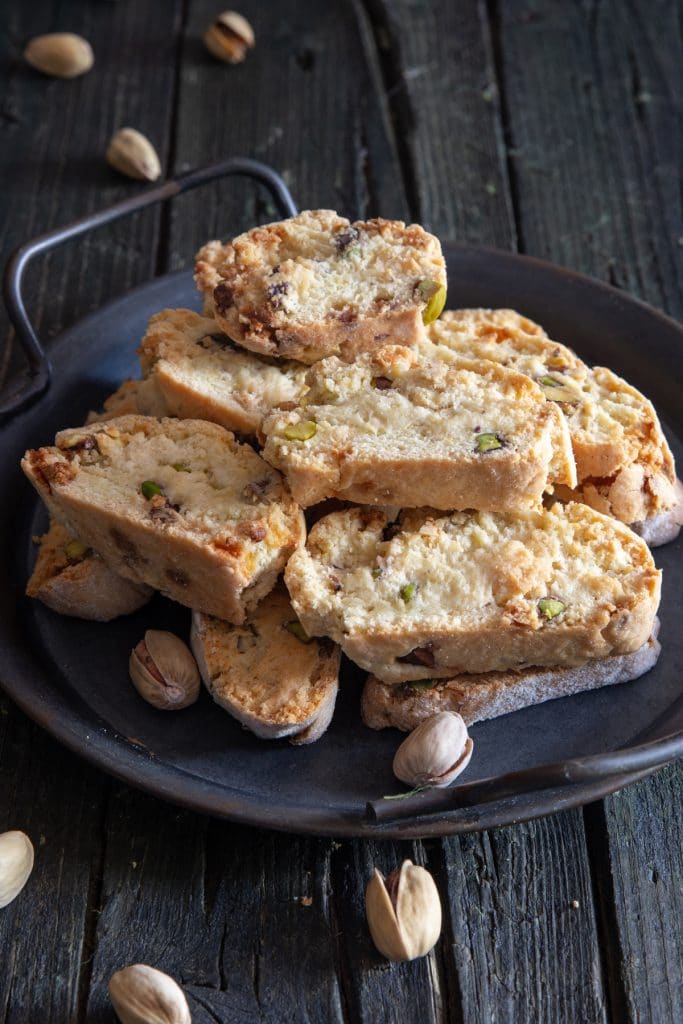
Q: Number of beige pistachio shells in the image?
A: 8